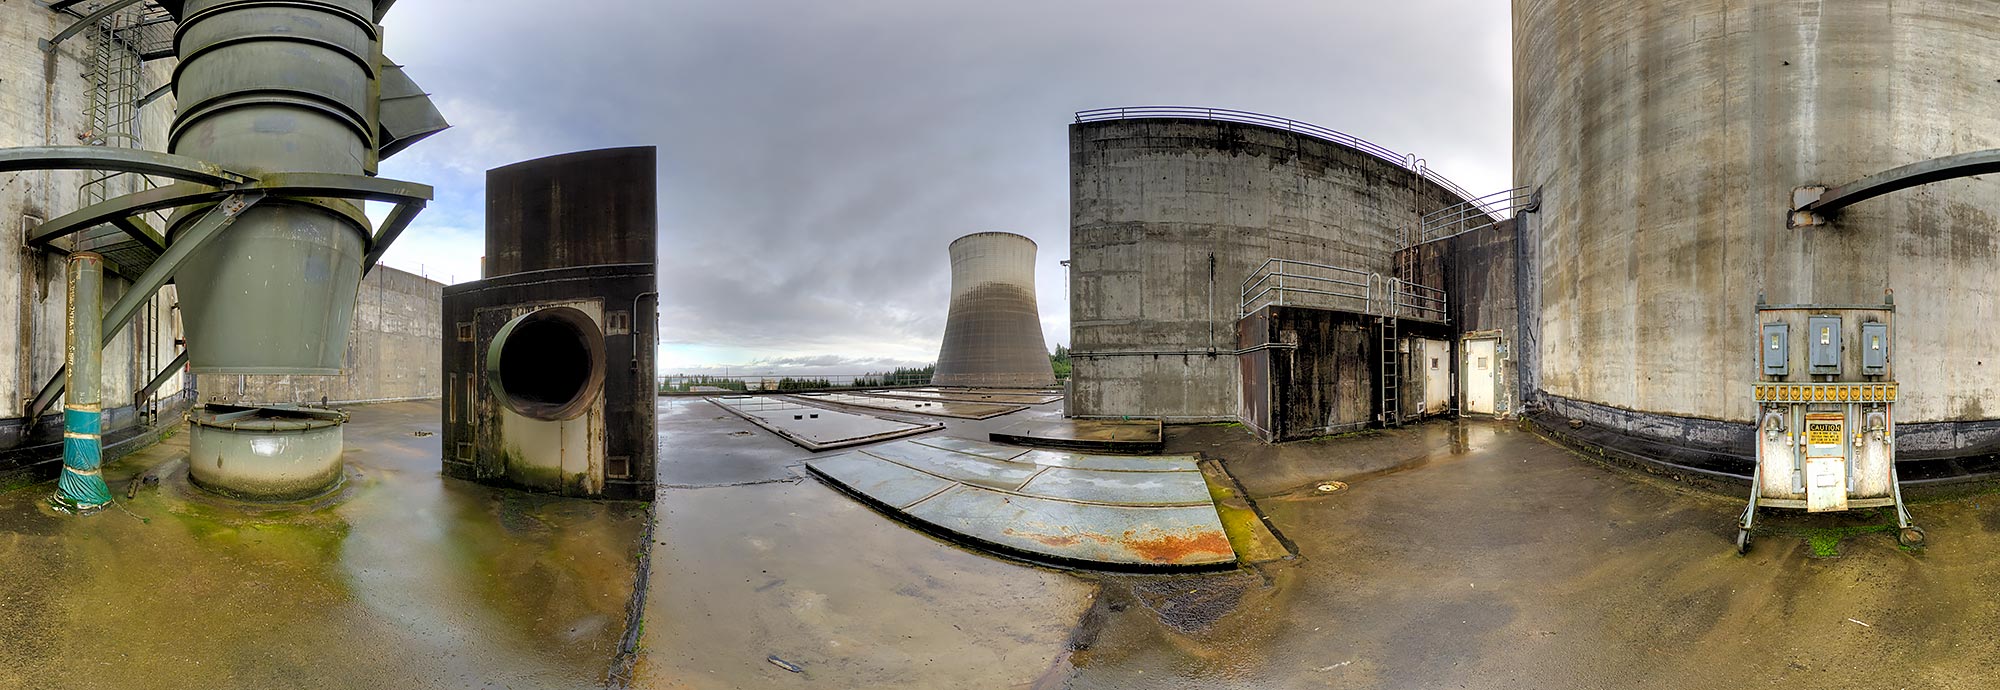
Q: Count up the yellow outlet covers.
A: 12